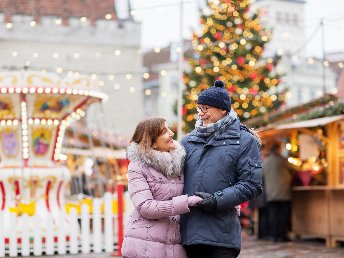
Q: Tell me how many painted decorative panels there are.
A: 4